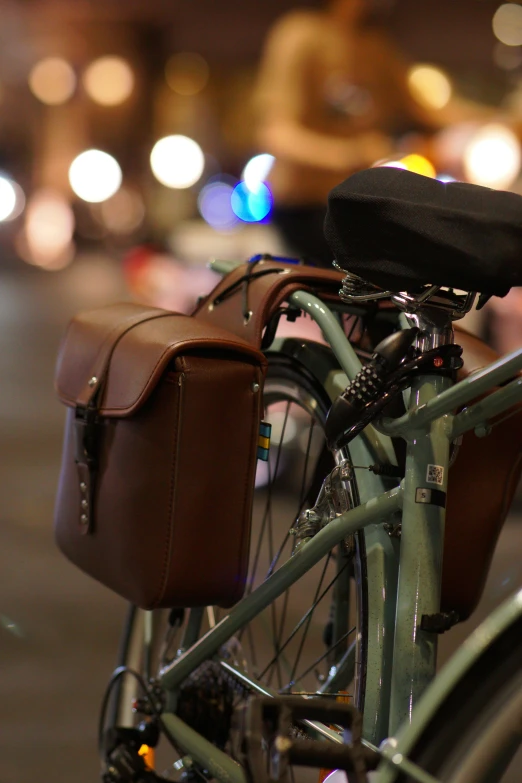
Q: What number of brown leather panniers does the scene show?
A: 2